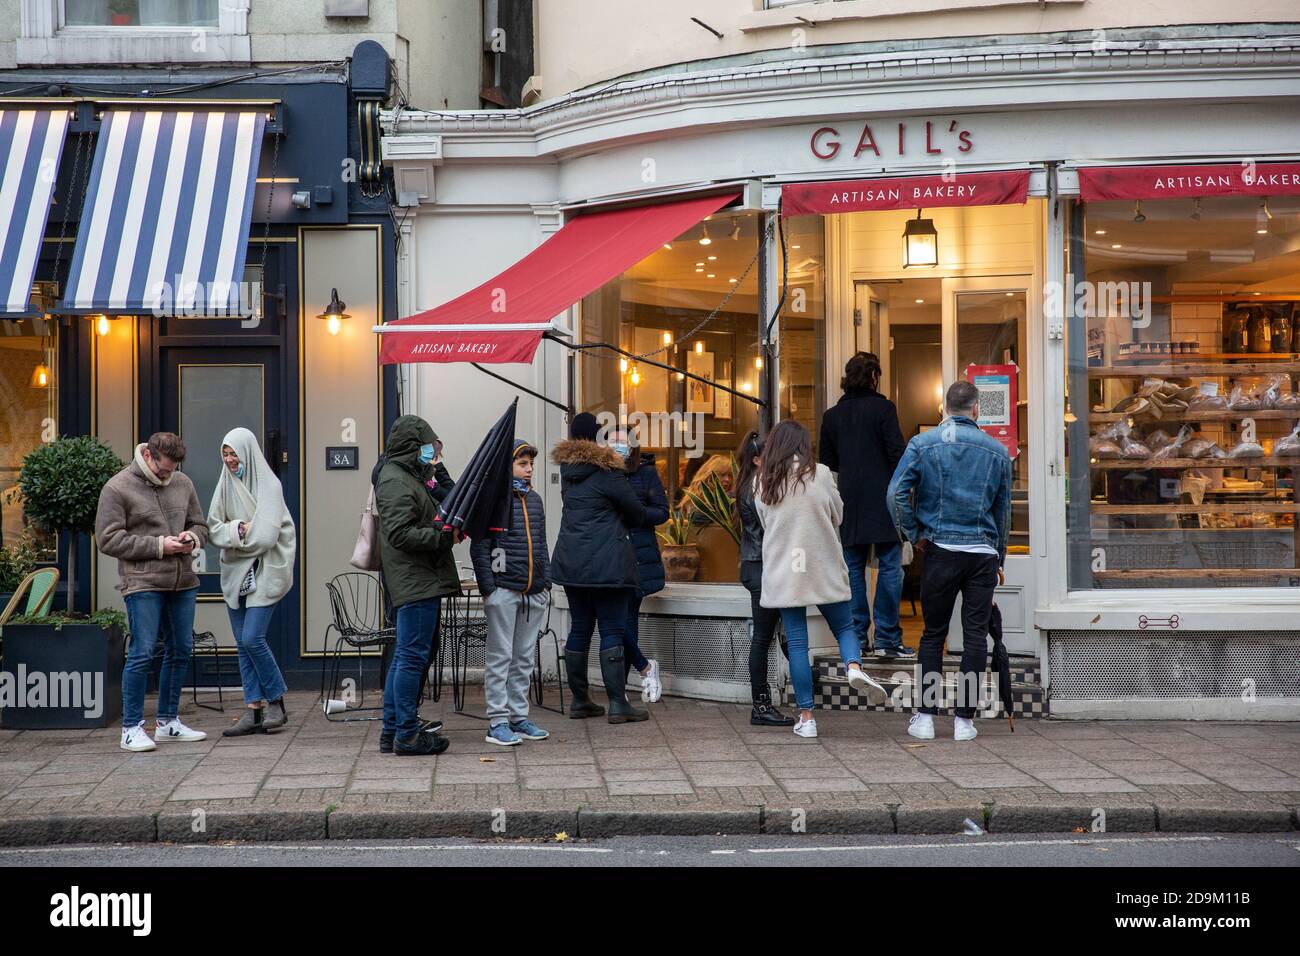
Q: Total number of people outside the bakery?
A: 11